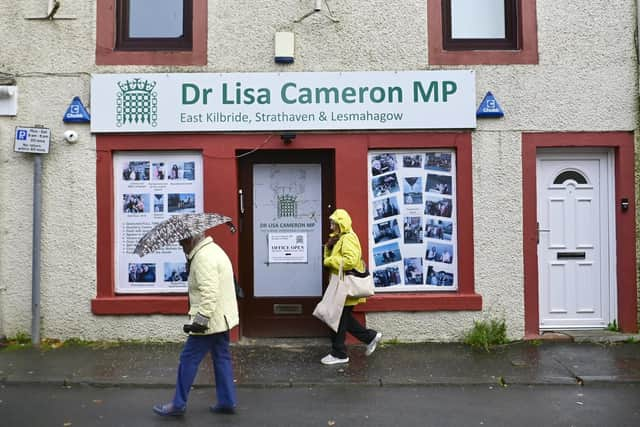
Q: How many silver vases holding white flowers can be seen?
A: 0